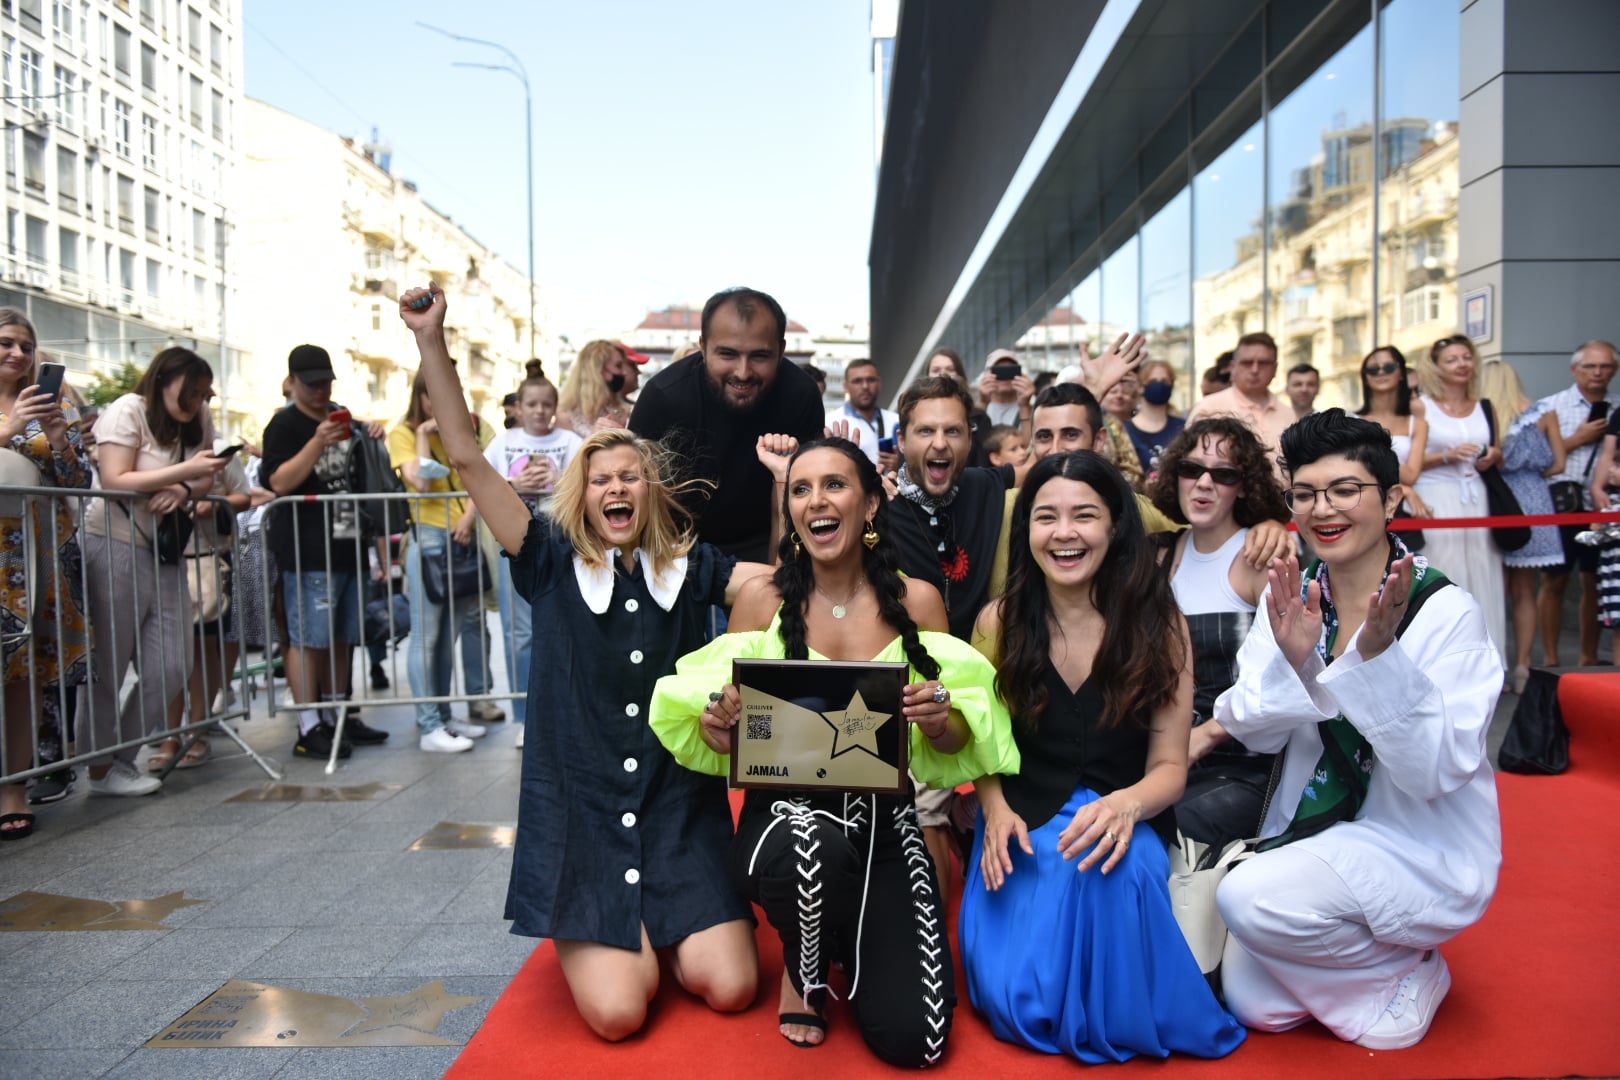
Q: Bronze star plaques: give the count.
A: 4